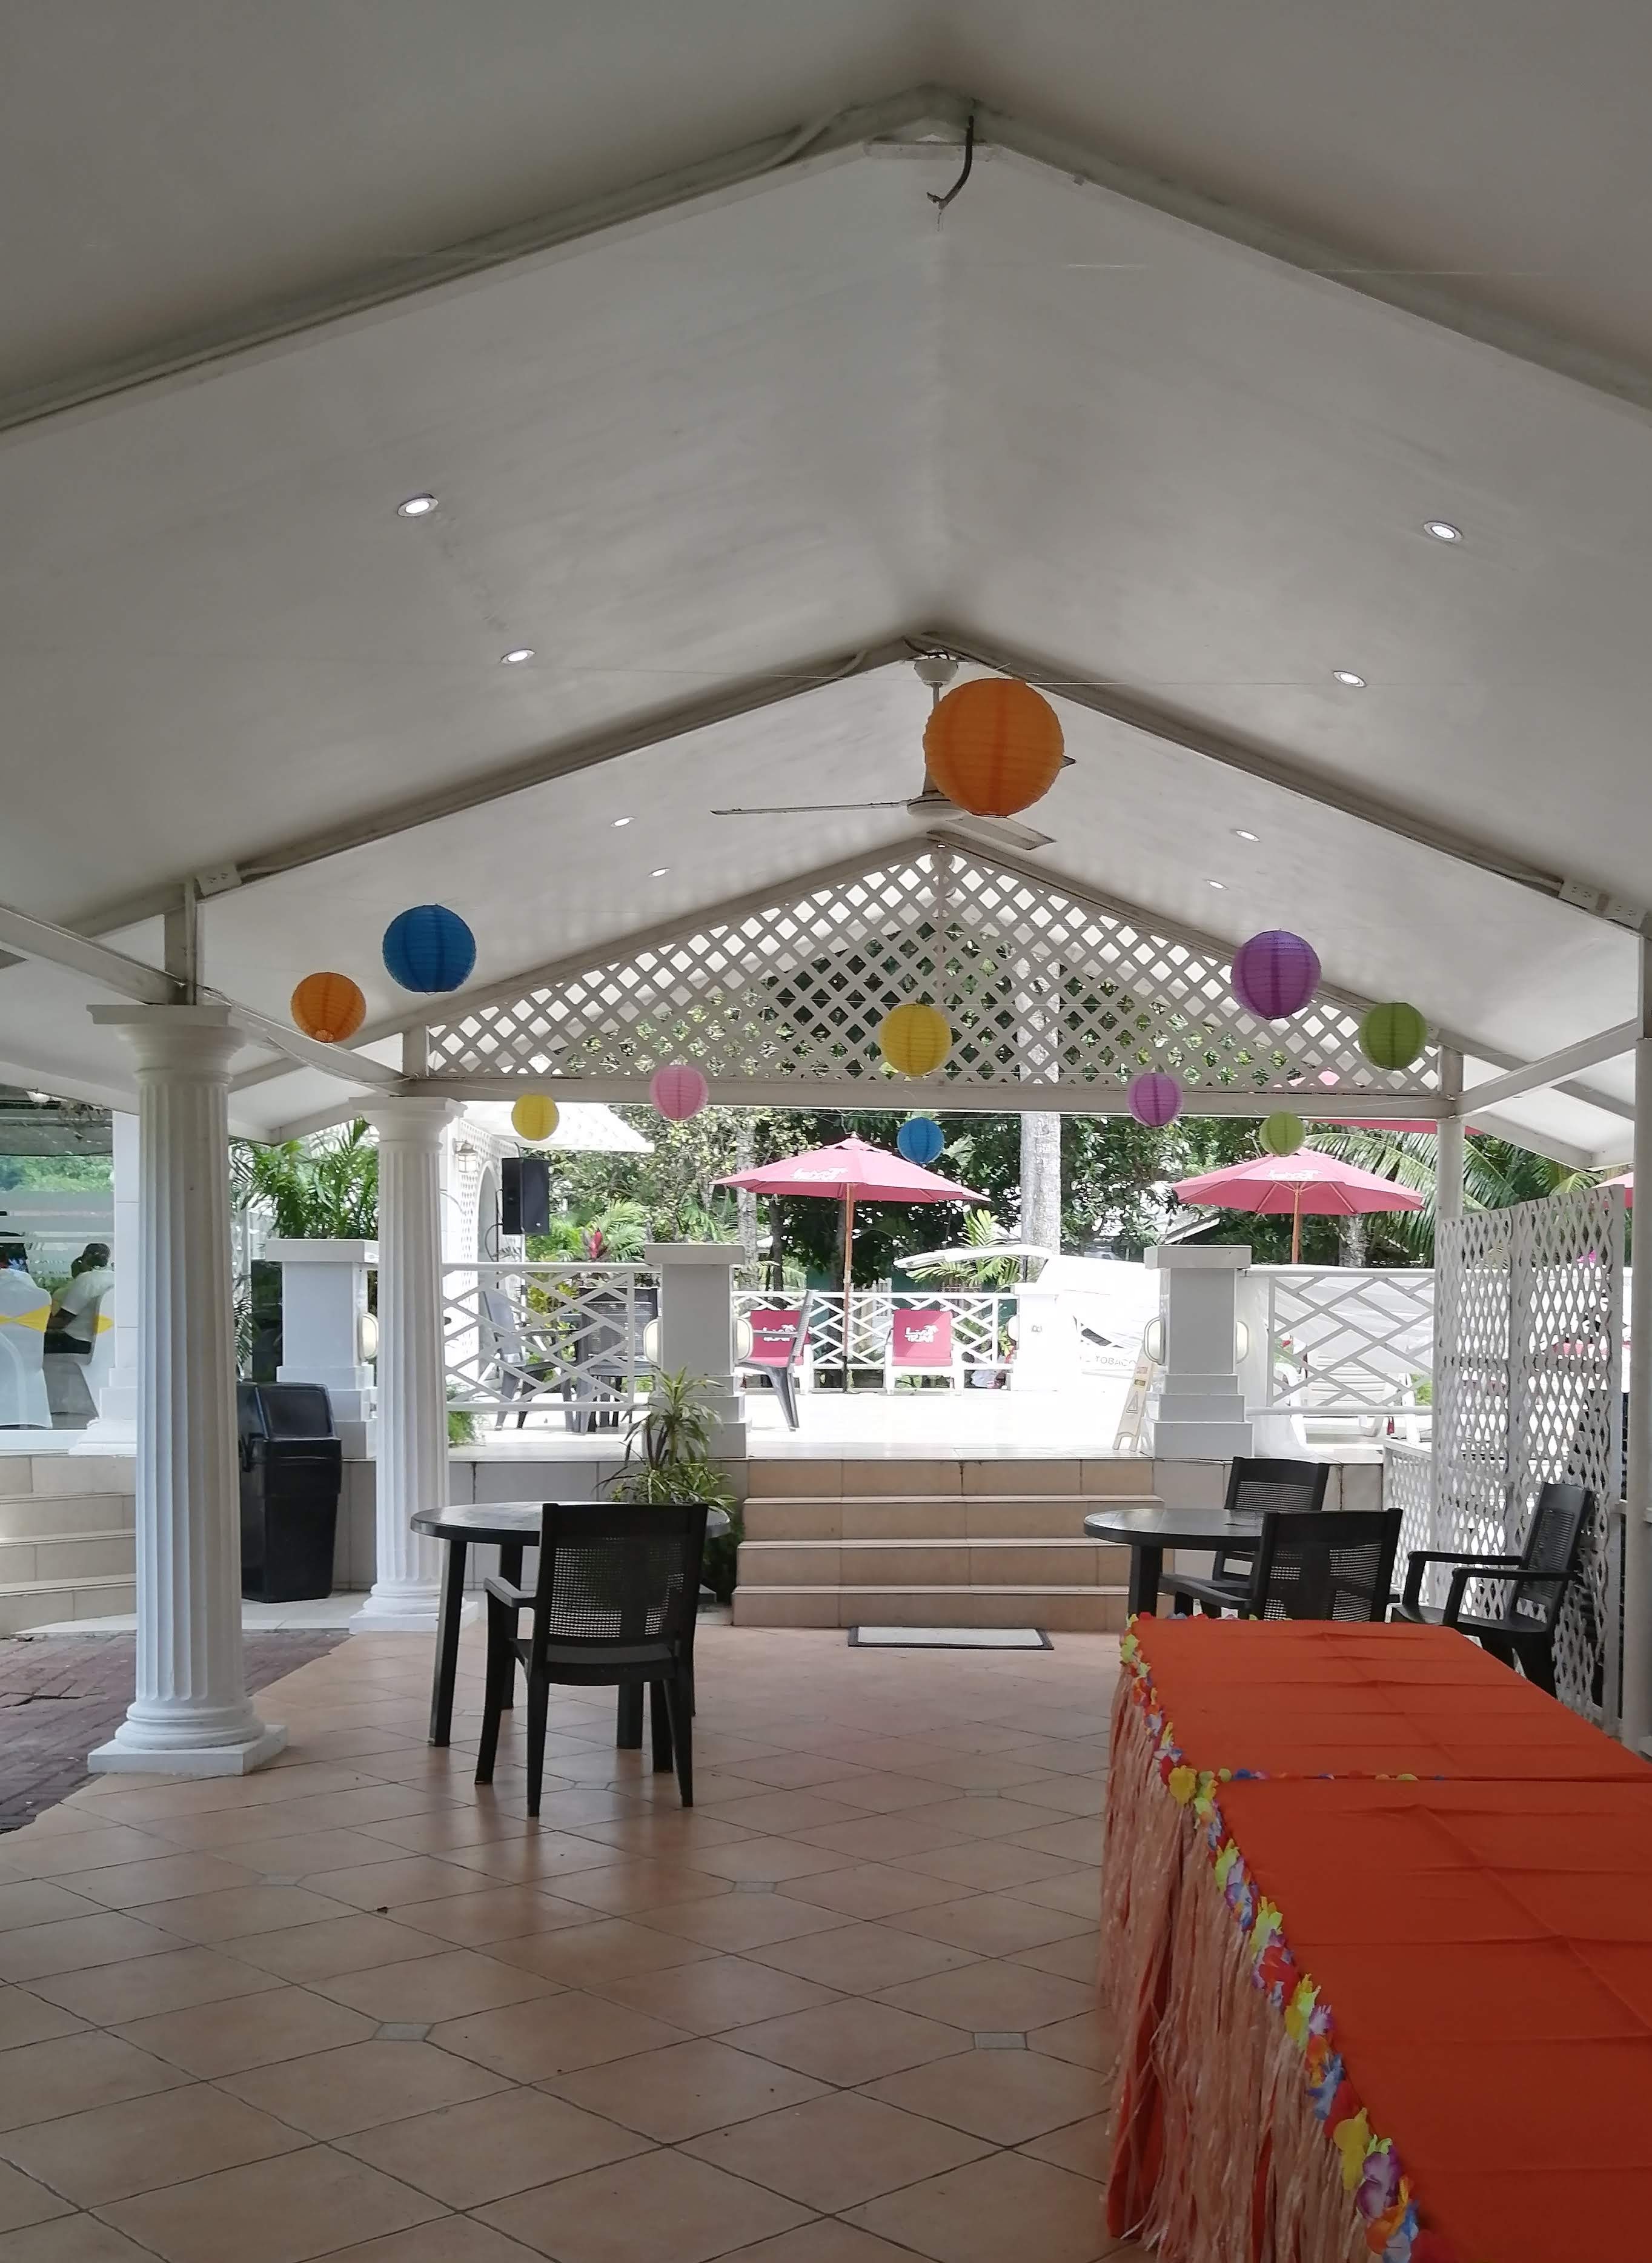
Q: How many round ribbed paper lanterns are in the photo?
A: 11